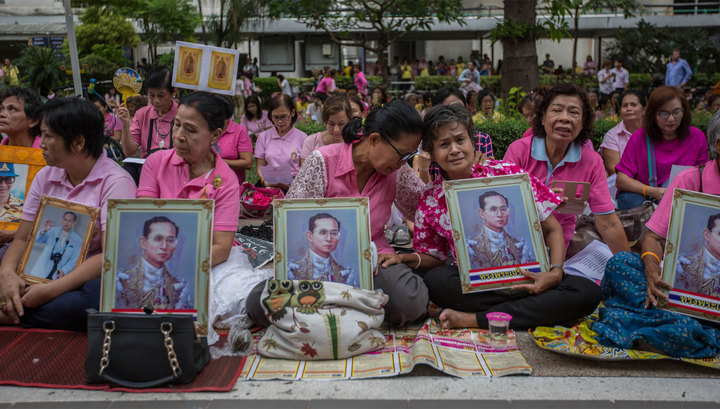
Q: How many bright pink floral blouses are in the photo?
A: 1